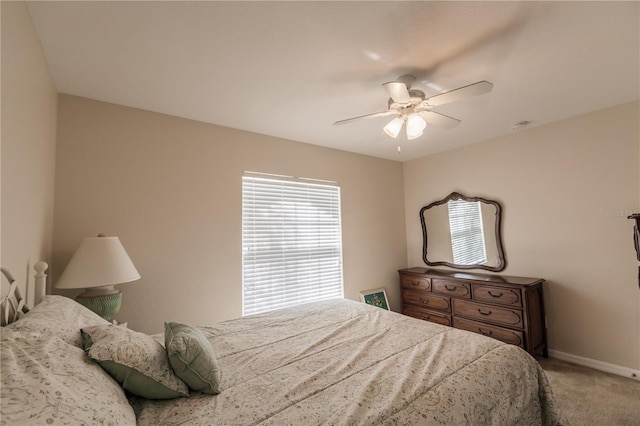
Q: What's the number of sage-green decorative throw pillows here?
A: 2